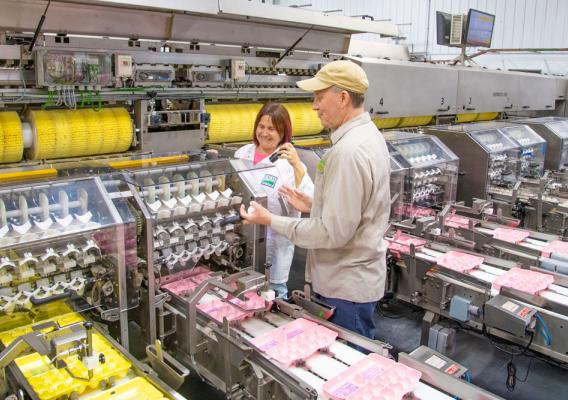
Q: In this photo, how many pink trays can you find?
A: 11